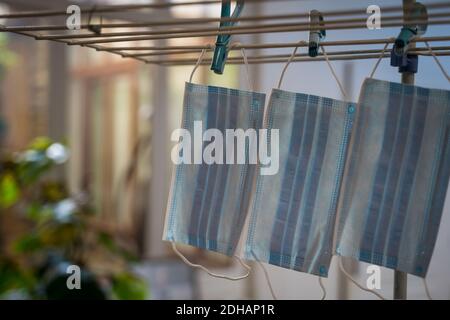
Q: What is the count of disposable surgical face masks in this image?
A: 3